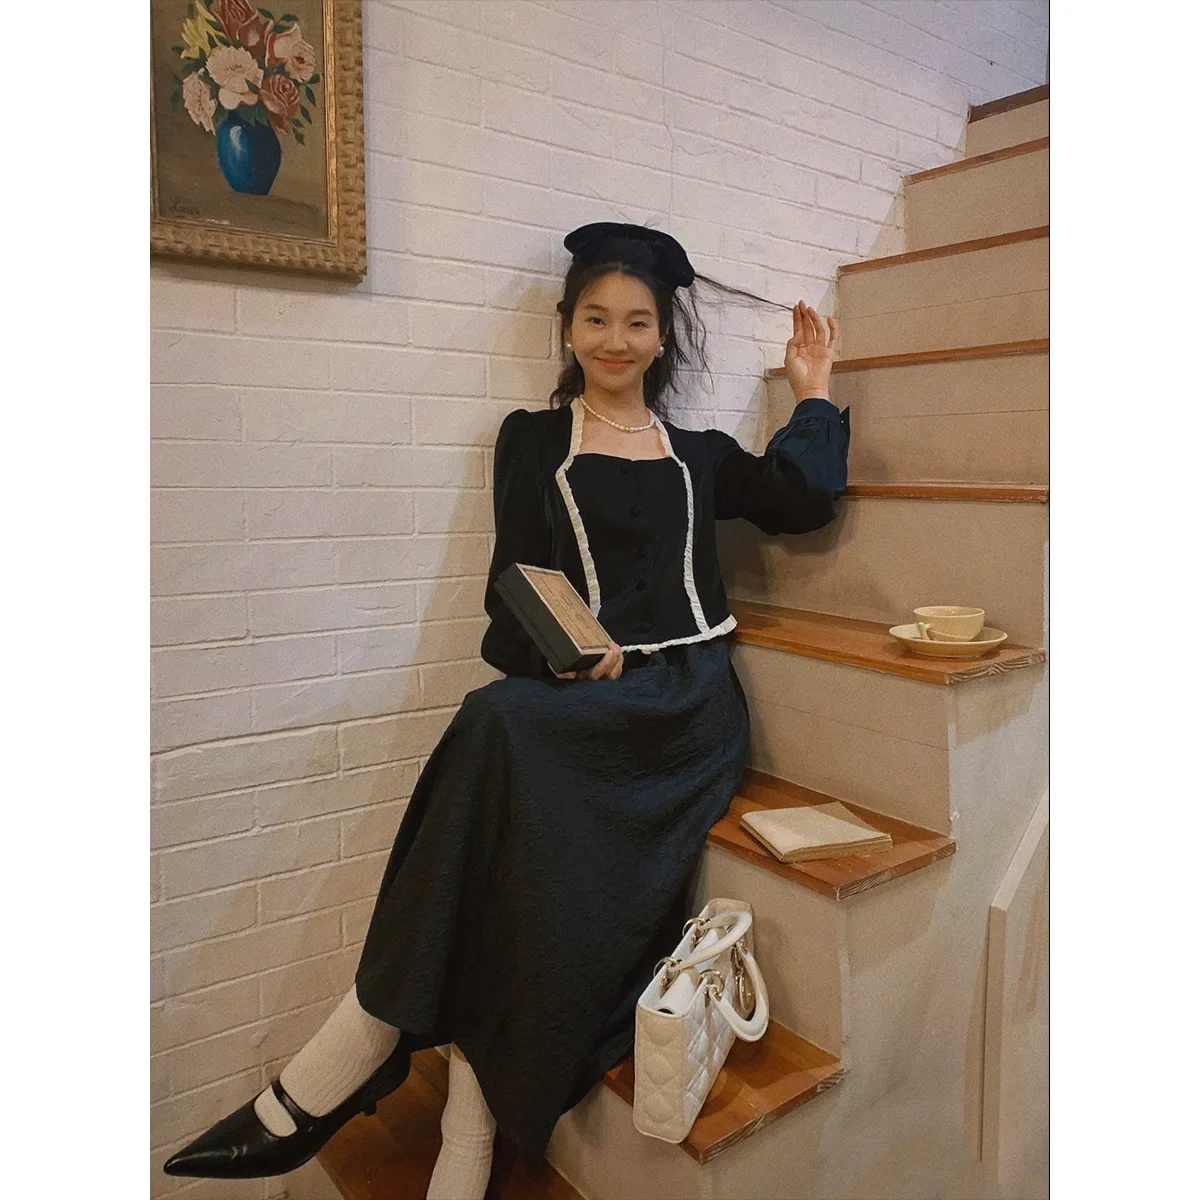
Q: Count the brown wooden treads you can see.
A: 9